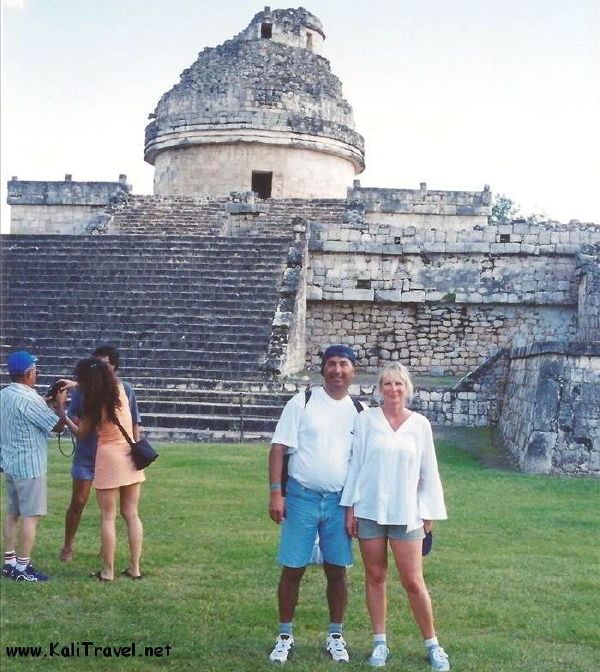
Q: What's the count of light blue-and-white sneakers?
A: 2